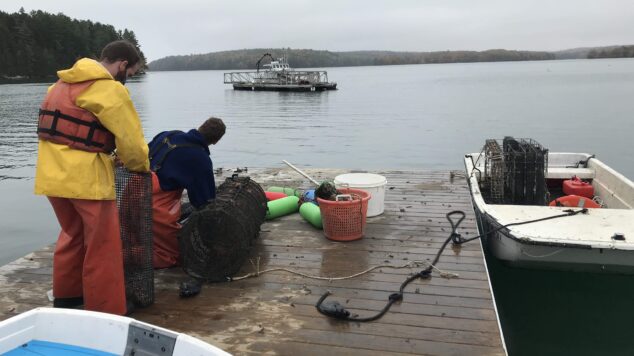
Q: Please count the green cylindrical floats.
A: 3